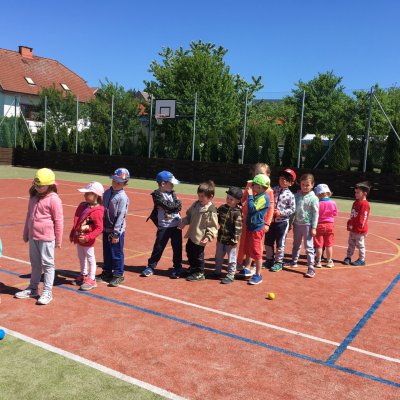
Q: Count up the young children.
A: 12